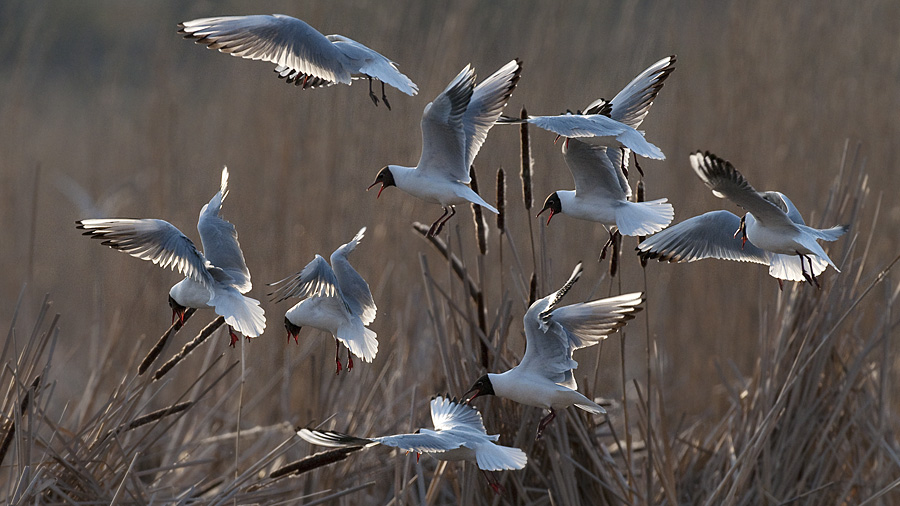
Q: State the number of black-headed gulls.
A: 10